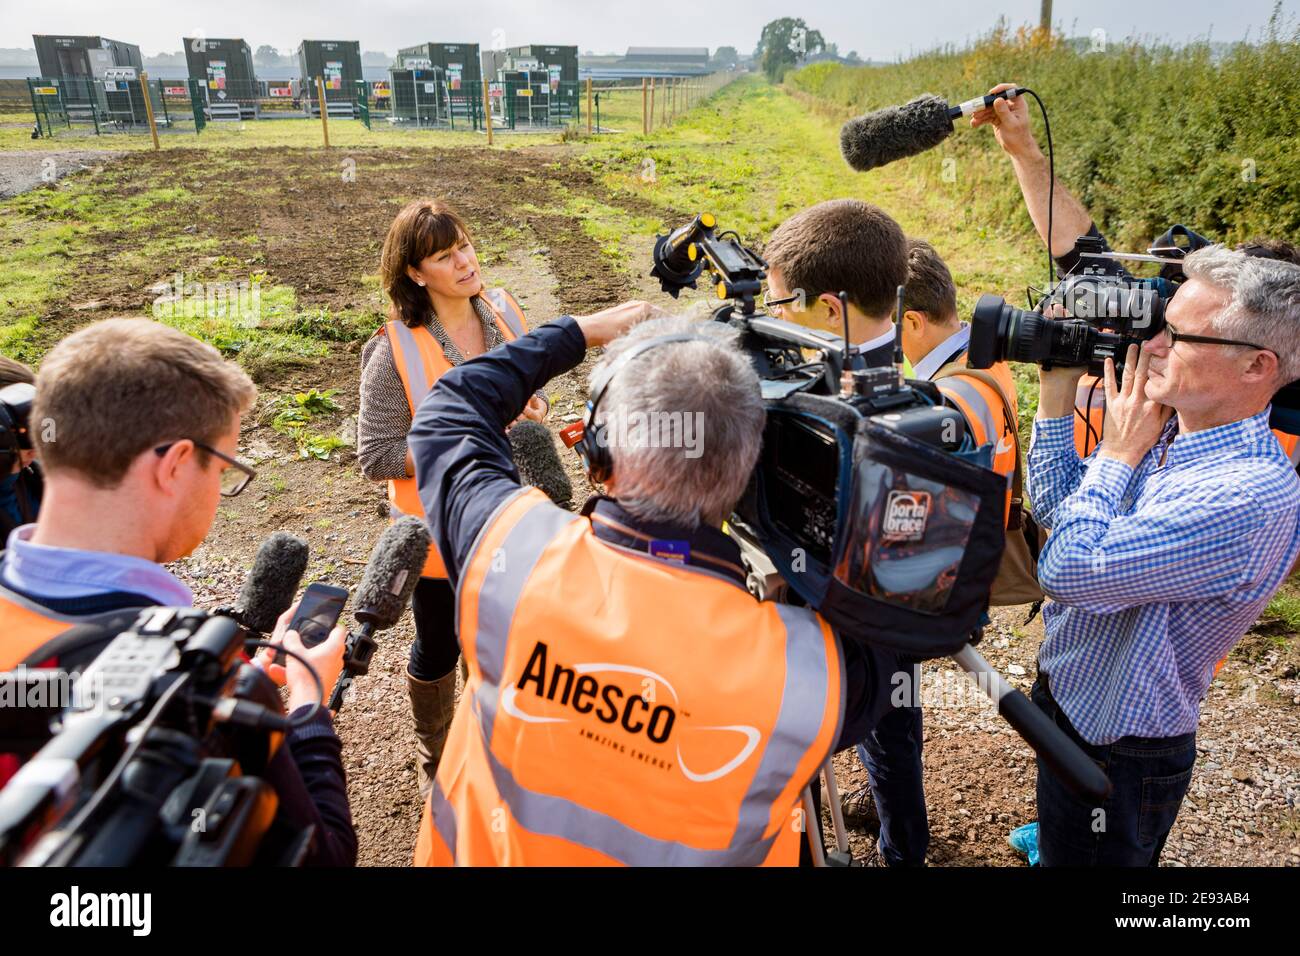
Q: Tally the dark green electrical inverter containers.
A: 5